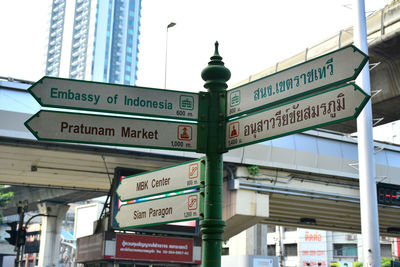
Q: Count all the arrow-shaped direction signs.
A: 6